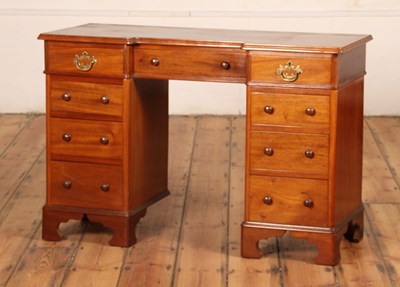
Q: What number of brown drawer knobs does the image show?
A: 14